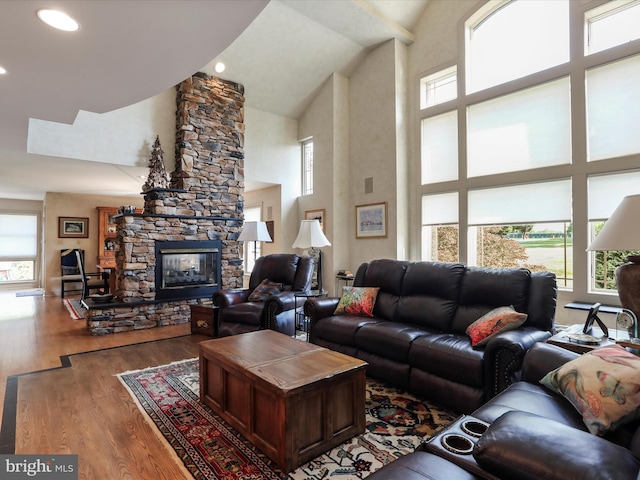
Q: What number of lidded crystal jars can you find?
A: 0